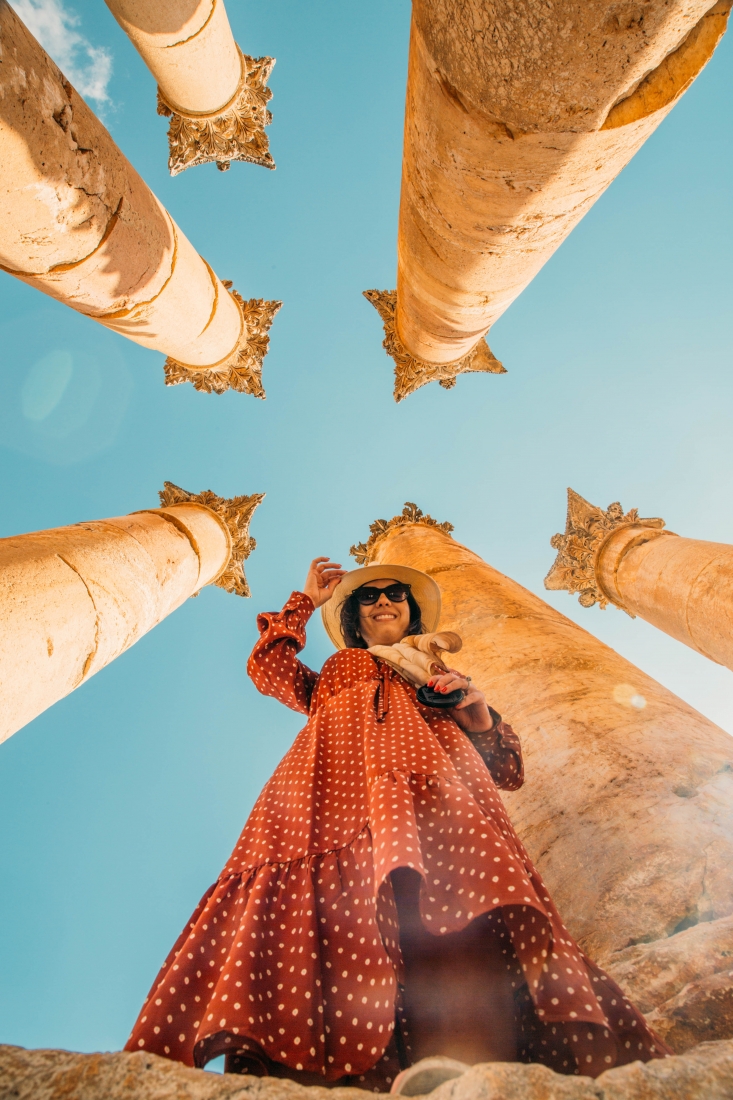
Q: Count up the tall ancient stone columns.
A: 6